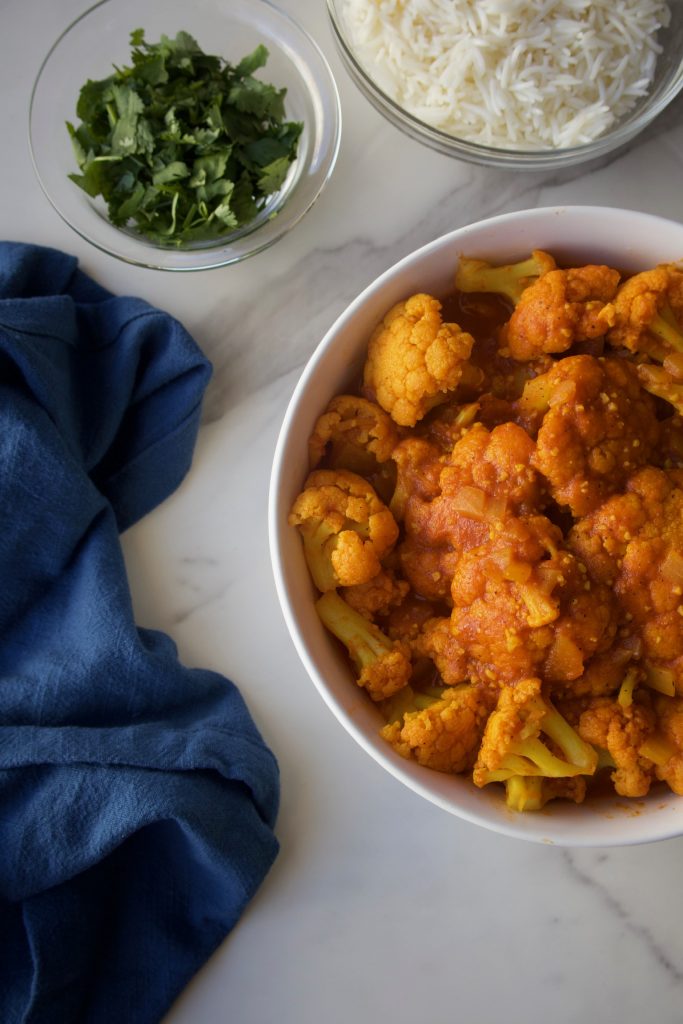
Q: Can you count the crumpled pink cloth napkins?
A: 0